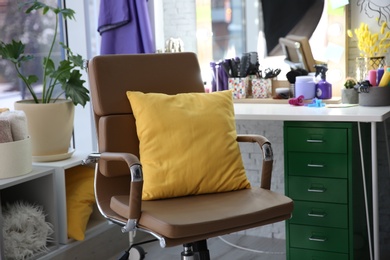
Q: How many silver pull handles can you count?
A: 5